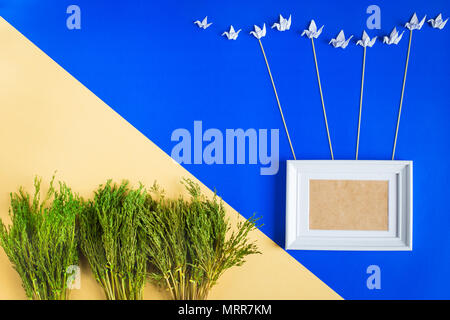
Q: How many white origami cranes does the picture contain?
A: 10